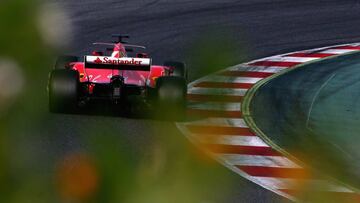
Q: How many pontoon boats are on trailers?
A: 0